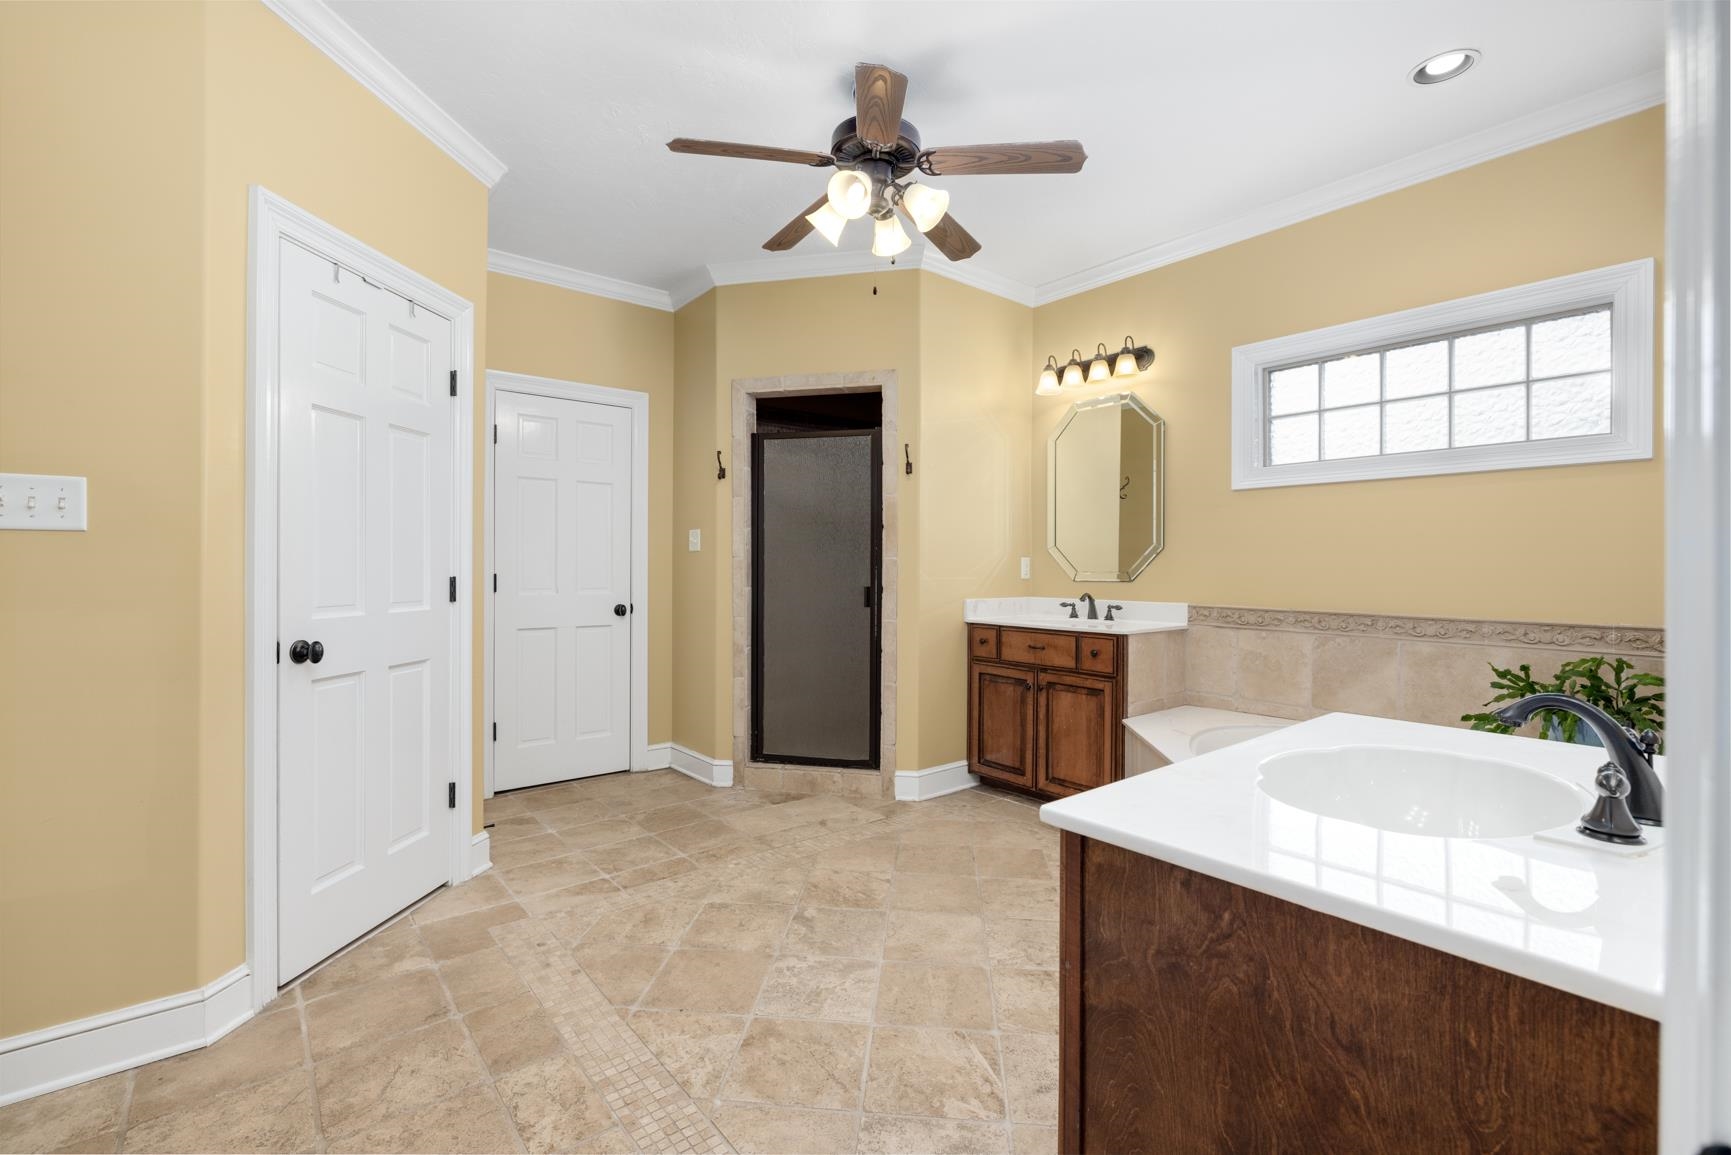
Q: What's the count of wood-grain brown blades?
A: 5